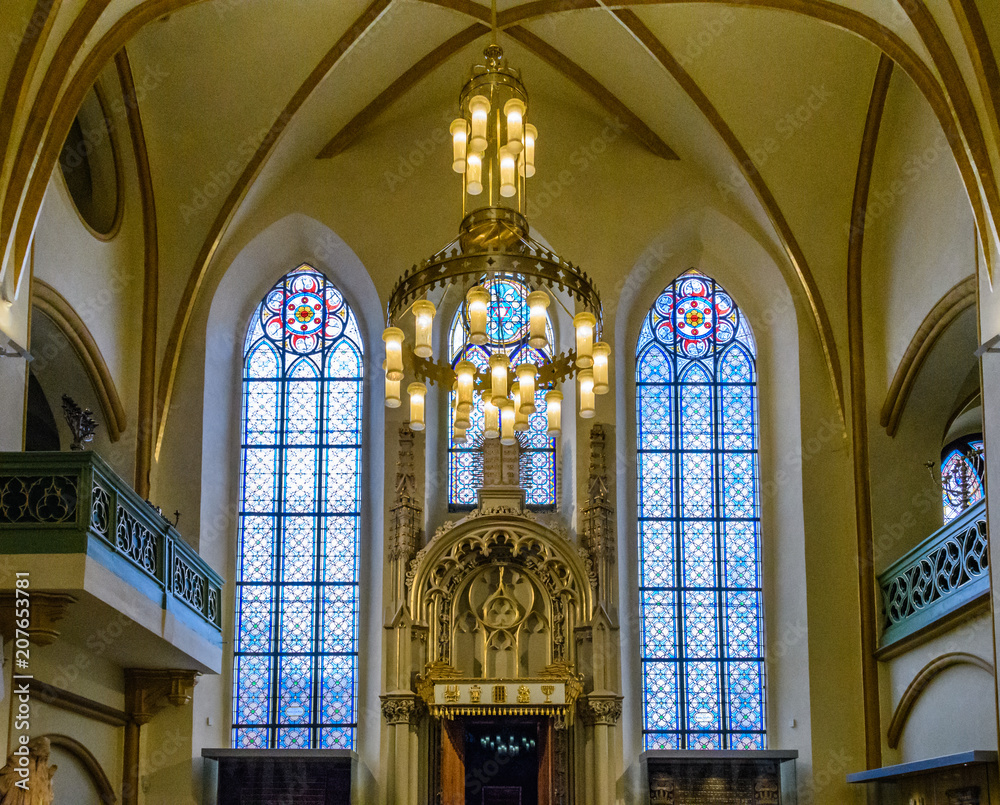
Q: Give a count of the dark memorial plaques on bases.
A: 2